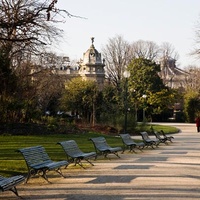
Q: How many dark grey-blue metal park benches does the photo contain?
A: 8